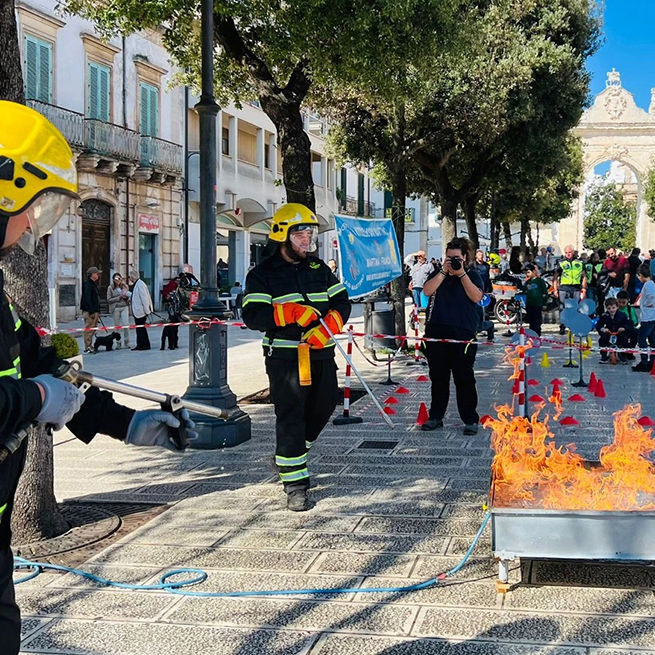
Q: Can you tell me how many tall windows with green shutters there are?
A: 3